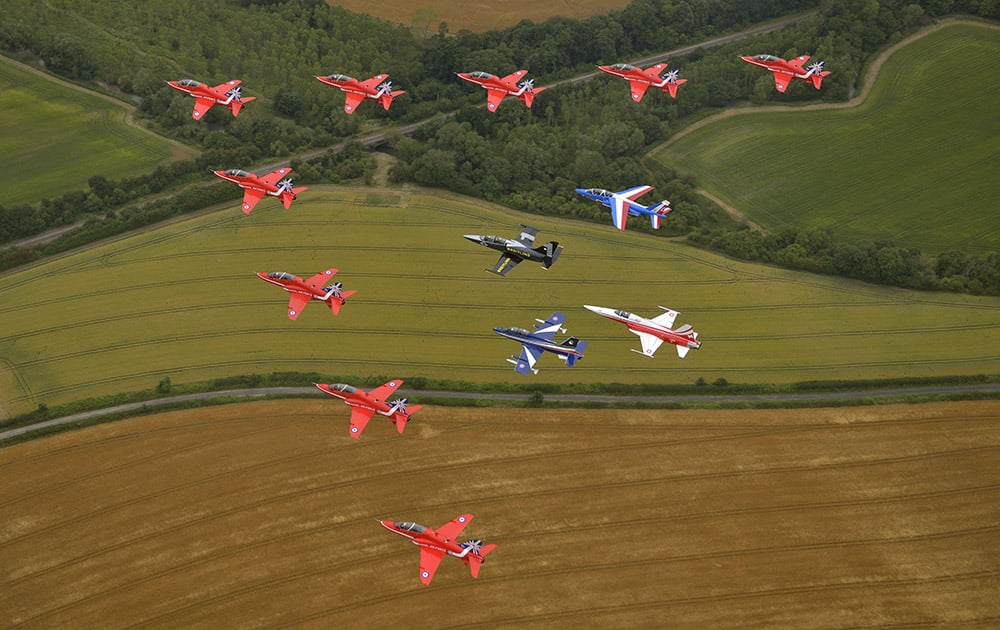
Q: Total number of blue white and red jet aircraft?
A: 1